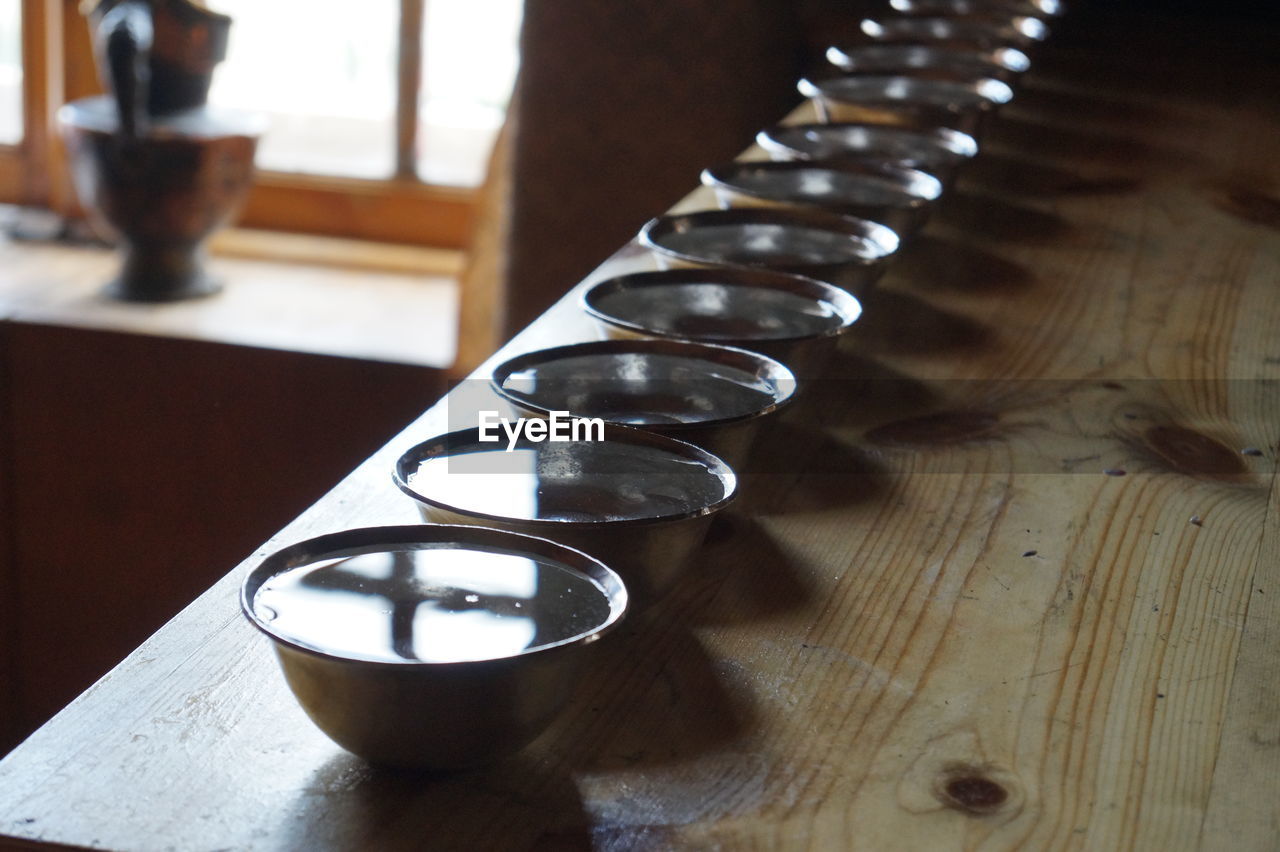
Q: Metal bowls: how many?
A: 11